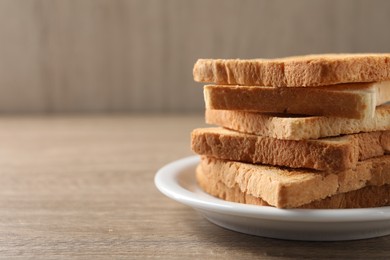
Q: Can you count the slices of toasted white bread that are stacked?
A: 6